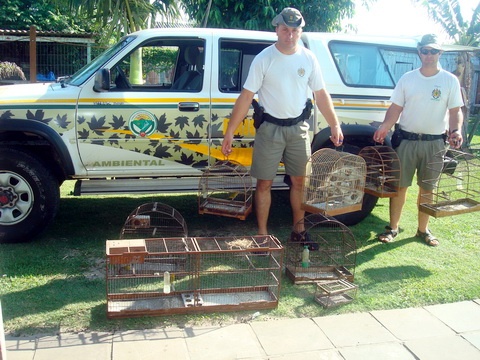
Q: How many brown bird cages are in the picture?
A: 8